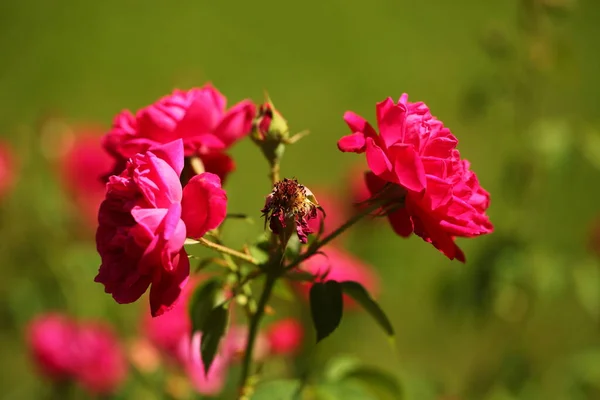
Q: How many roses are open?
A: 3